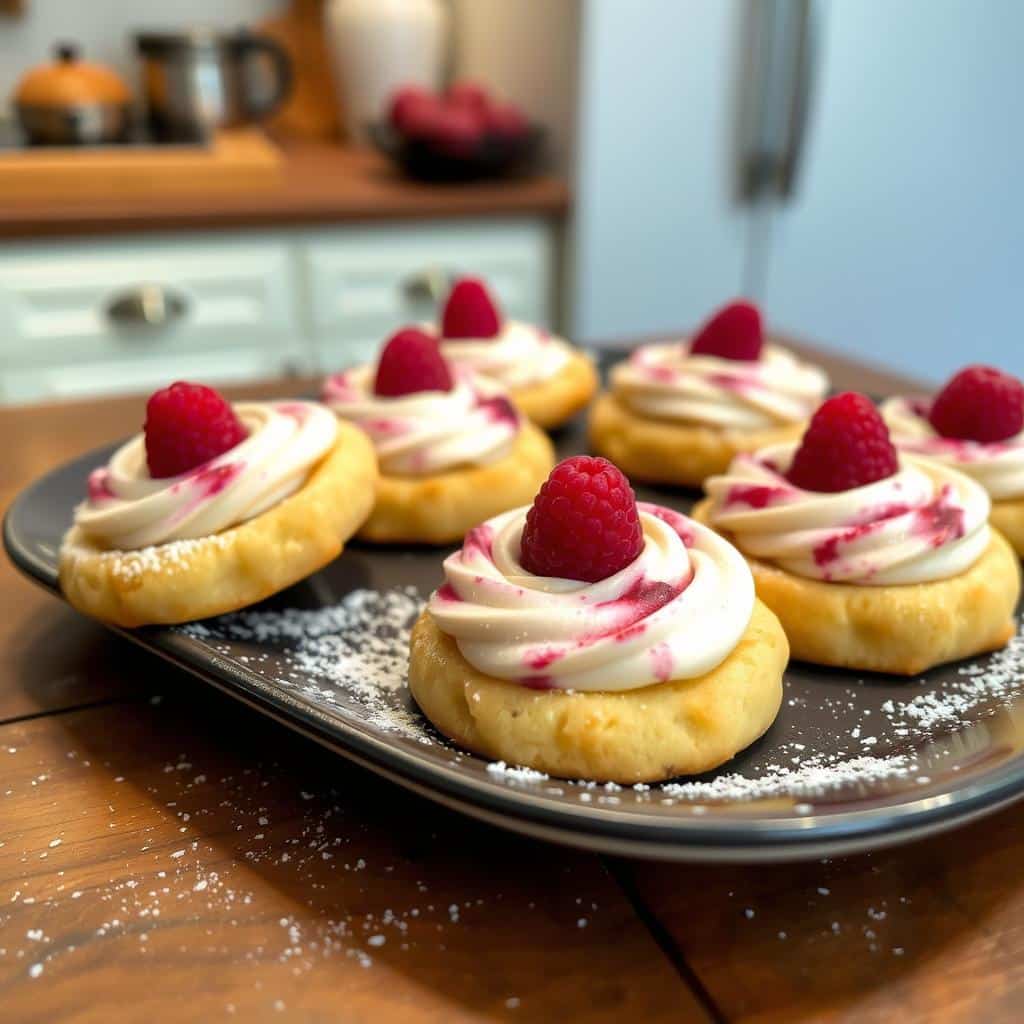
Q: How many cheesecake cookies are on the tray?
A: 7